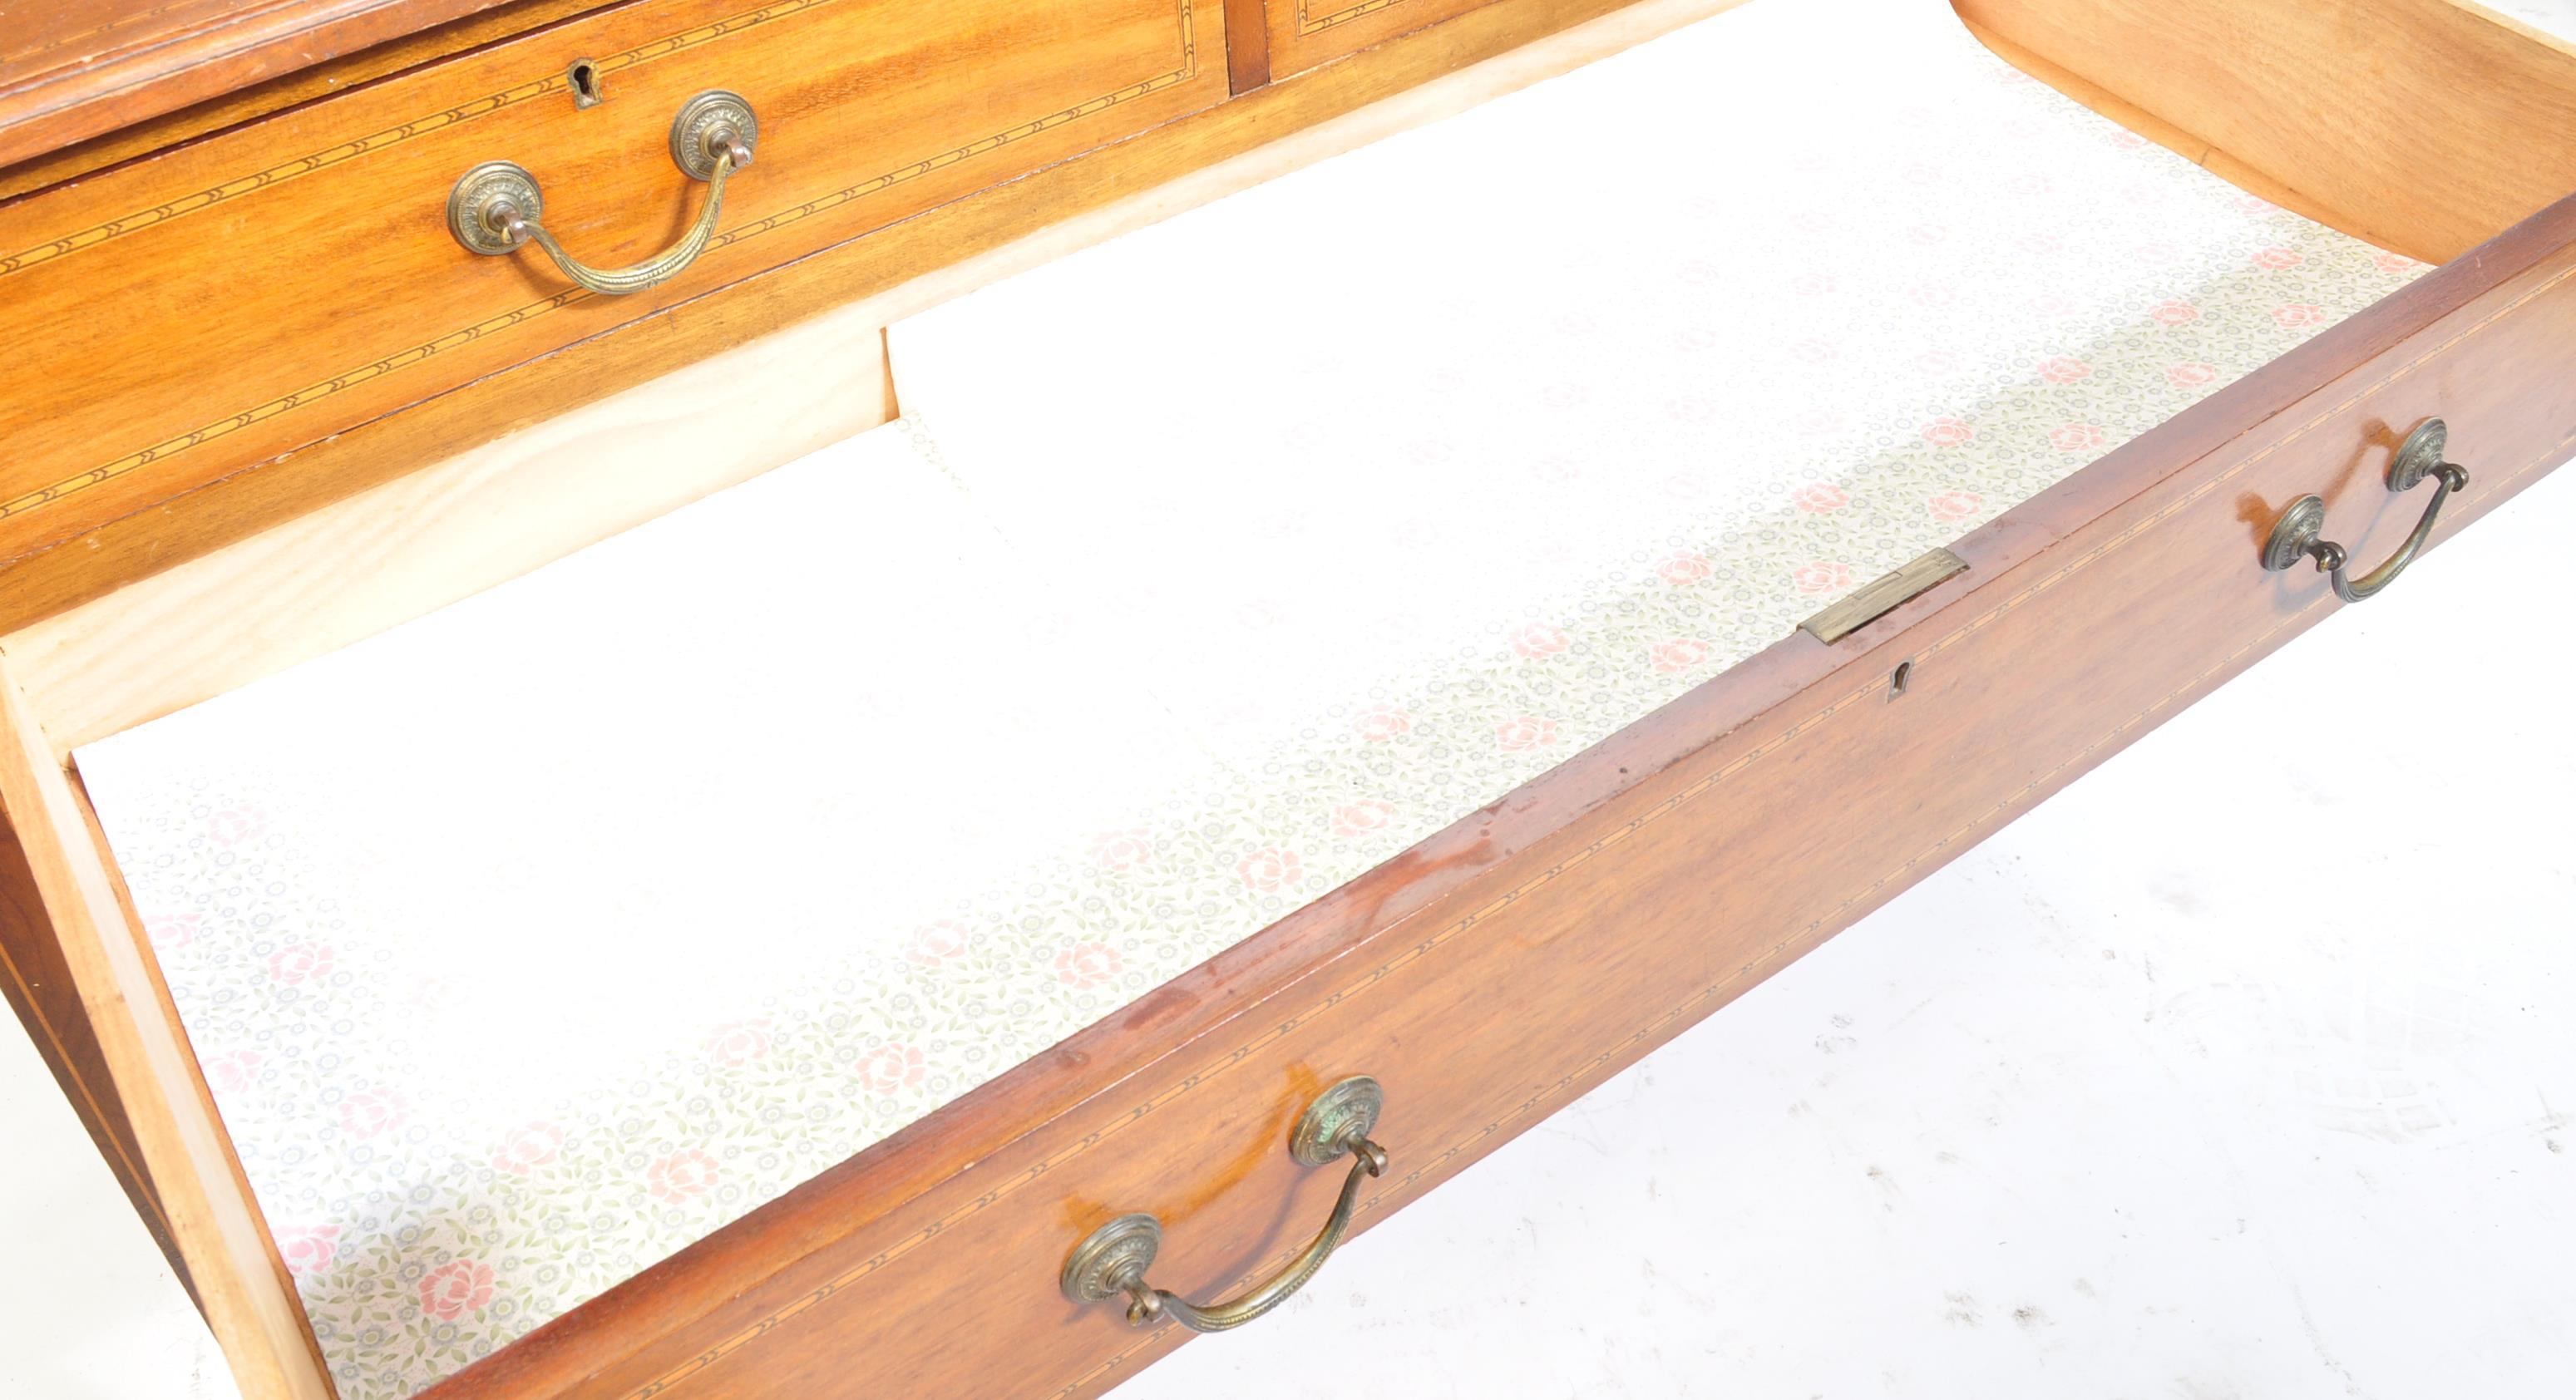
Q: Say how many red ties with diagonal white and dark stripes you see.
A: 0